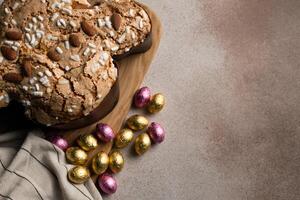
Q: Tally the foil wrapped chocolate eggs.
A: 14